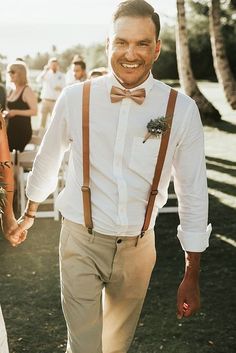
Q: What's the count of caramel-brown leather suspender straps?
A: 2